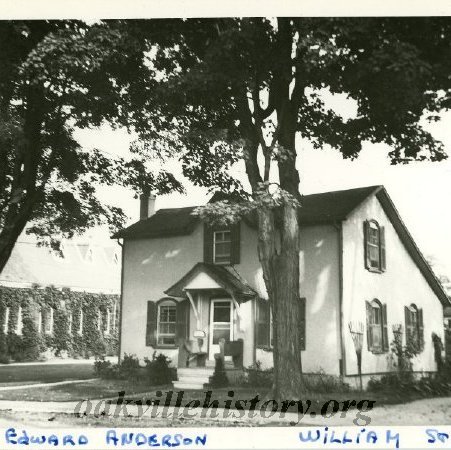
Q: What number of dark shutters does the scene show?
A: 12